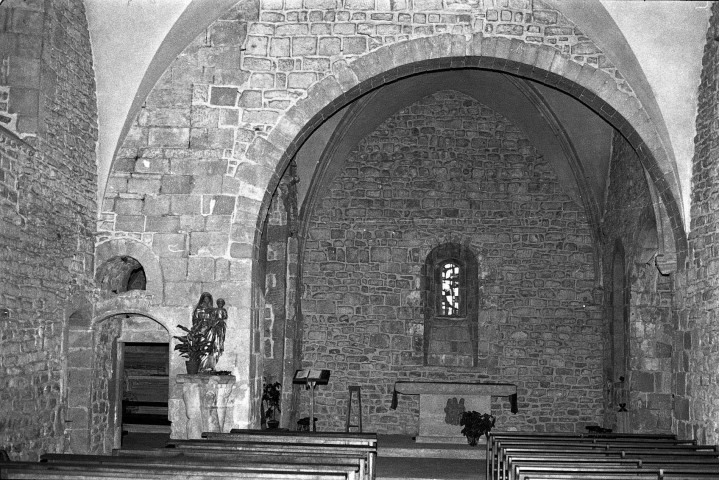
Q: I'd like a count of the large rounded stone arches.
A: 1